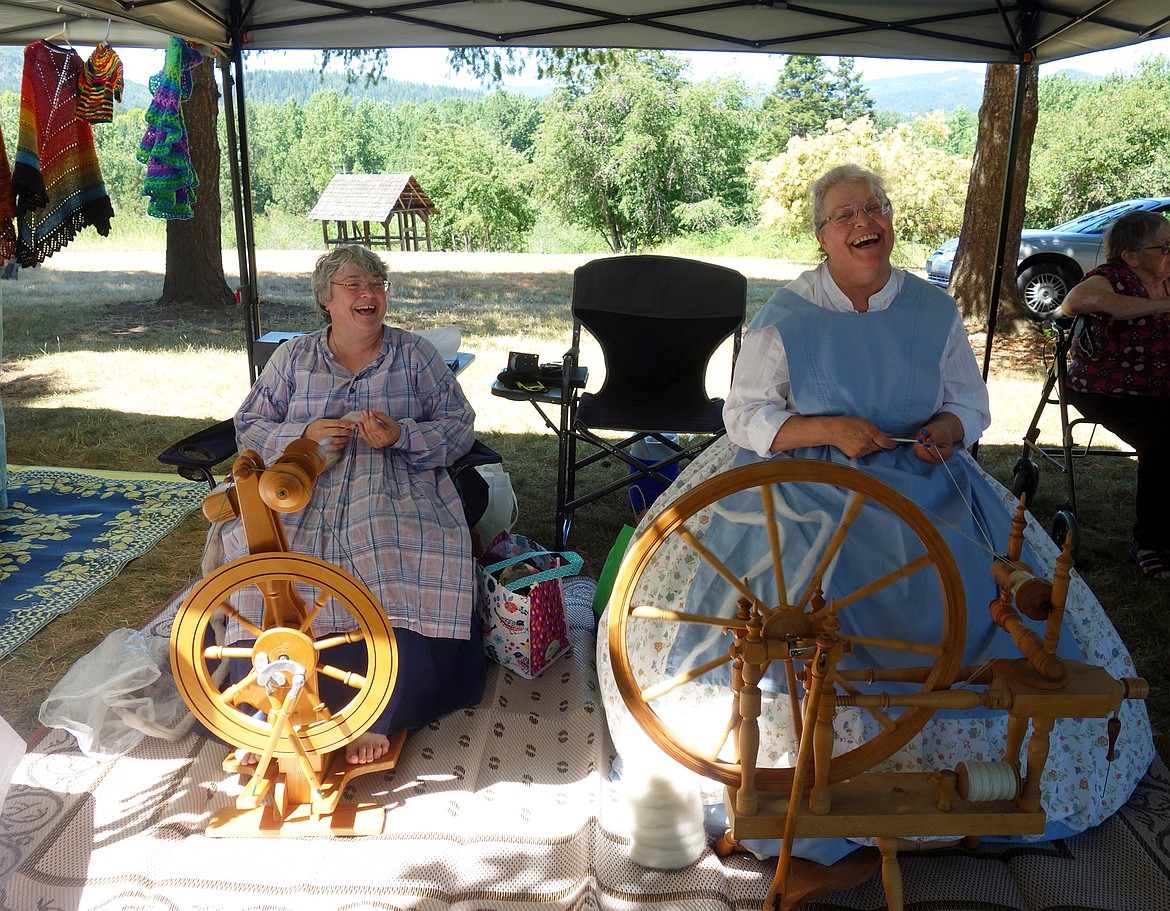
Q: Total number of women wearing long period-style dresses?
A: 2